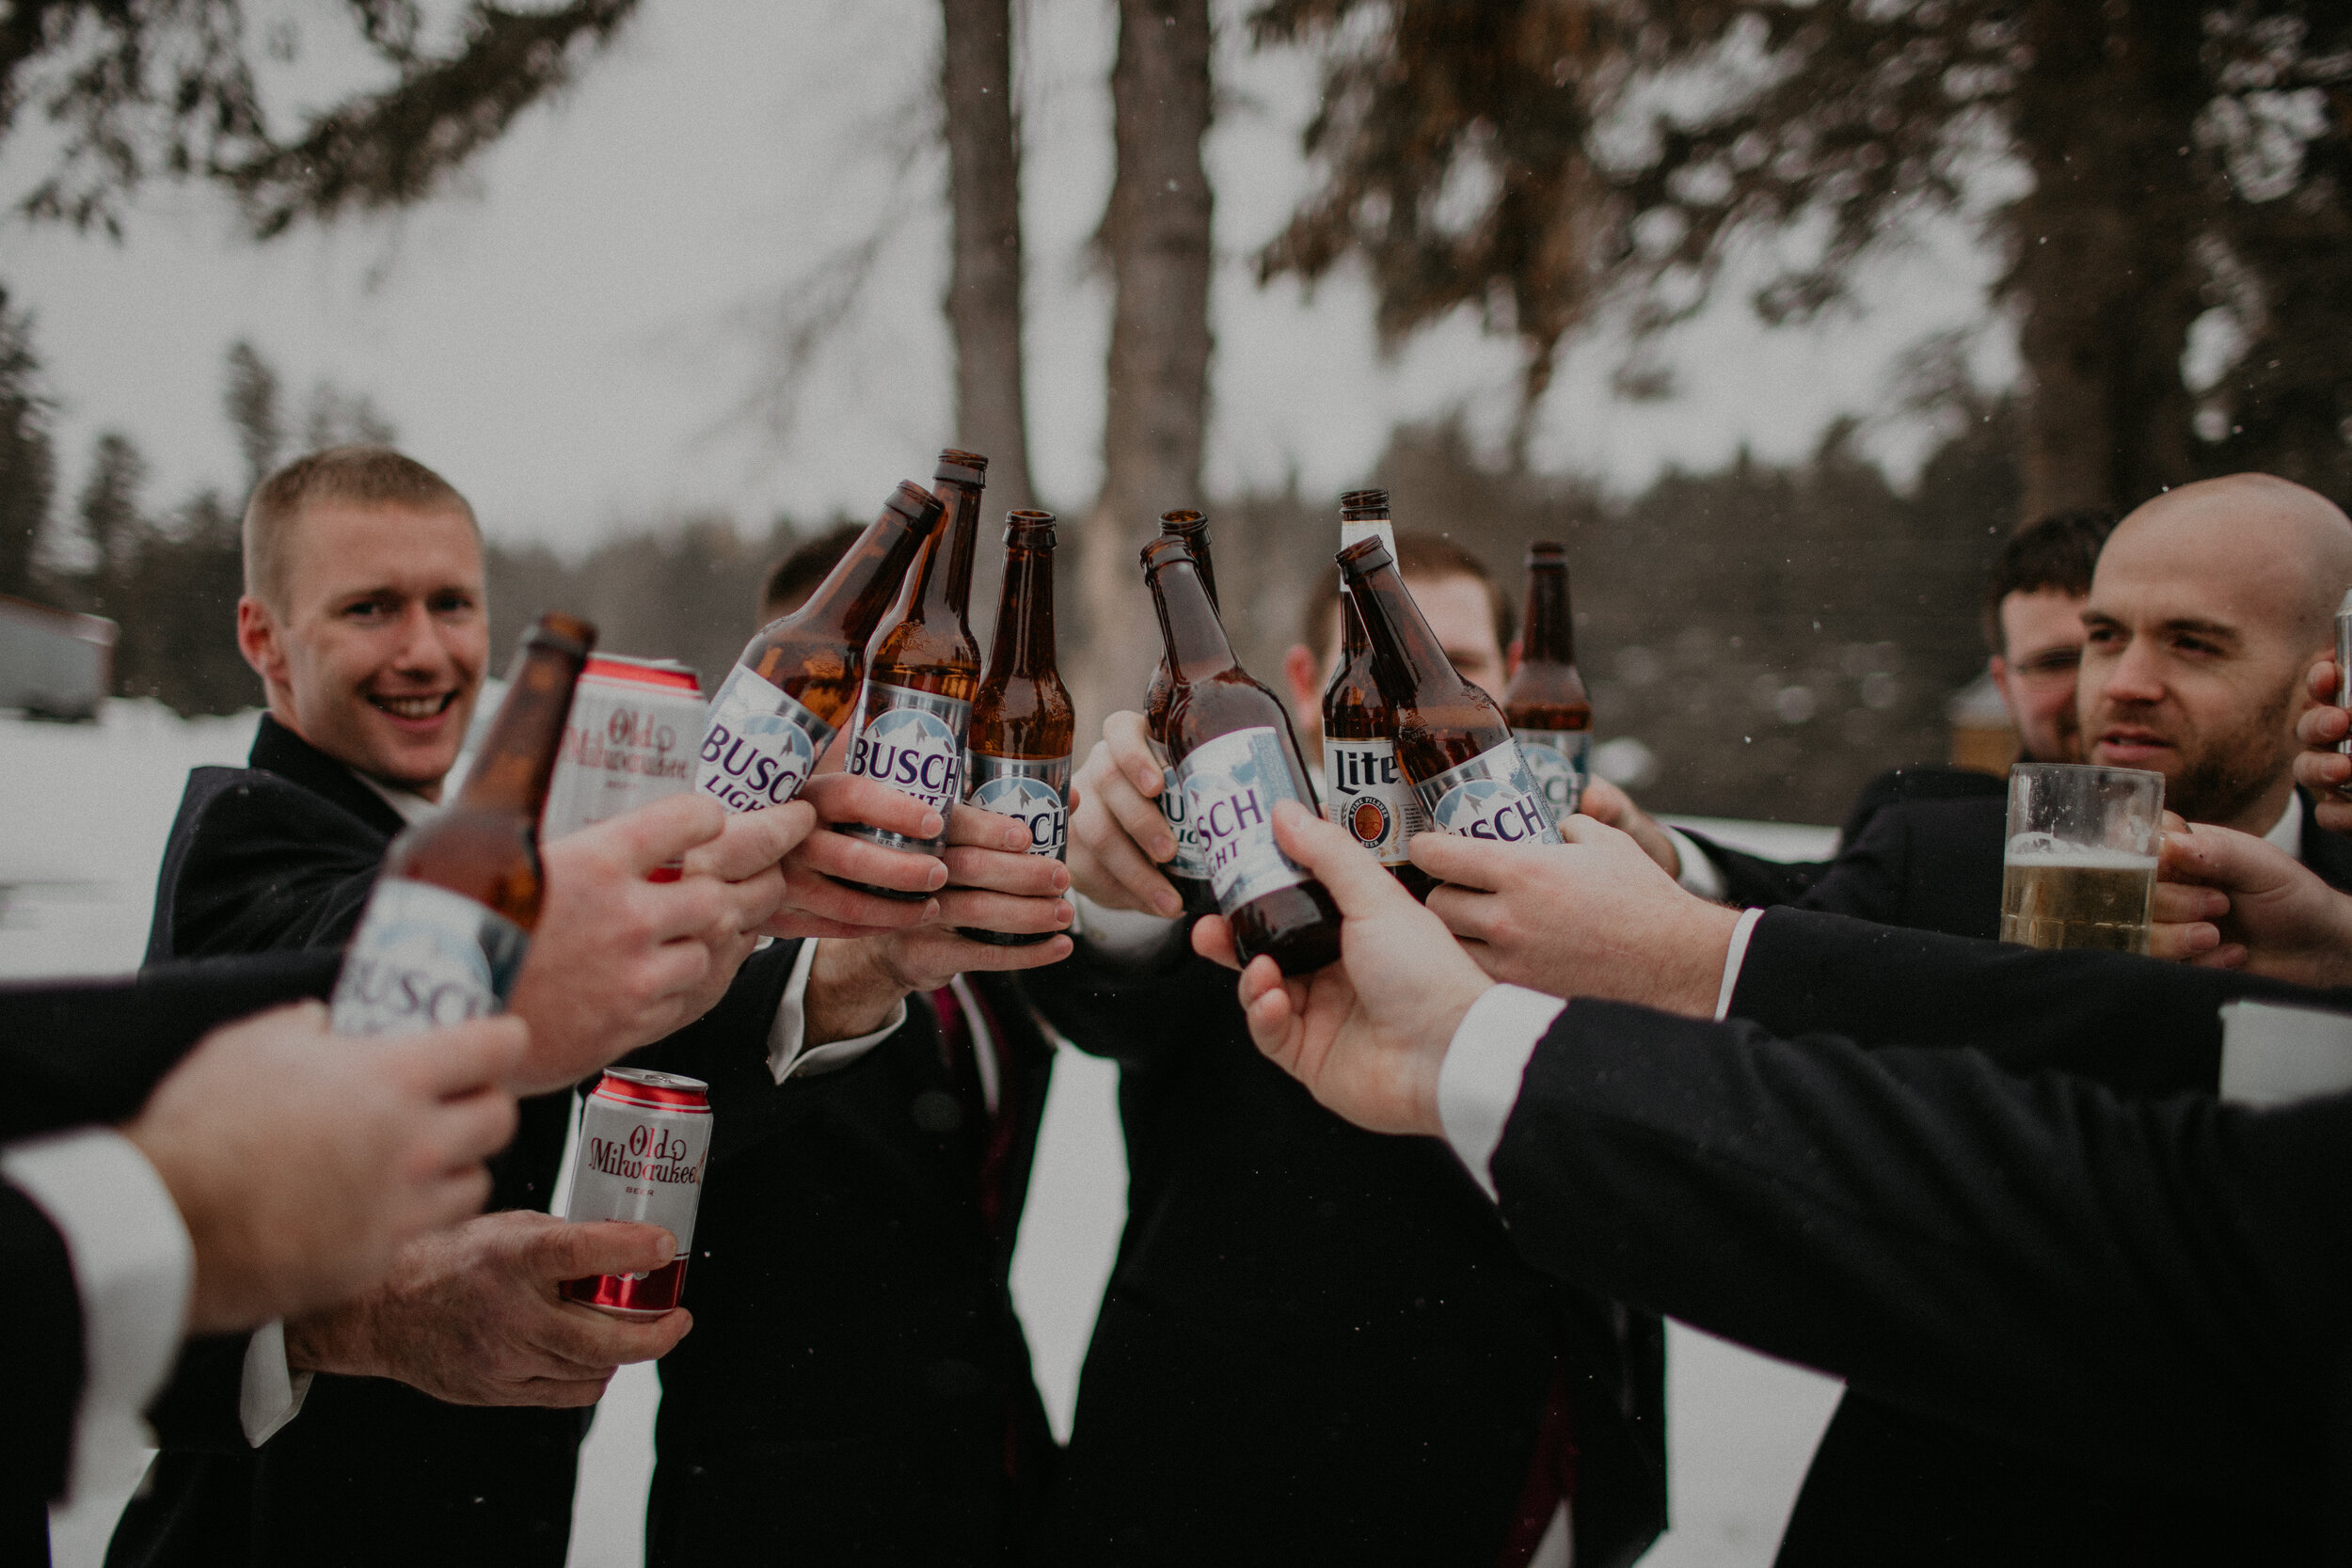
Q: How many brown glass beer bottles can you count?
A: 9